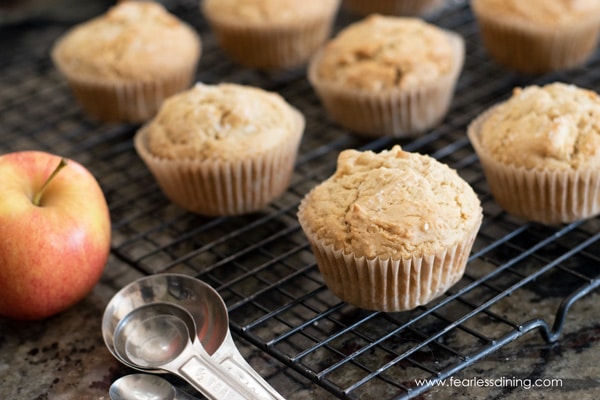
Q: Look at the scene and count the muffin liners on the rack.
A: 8